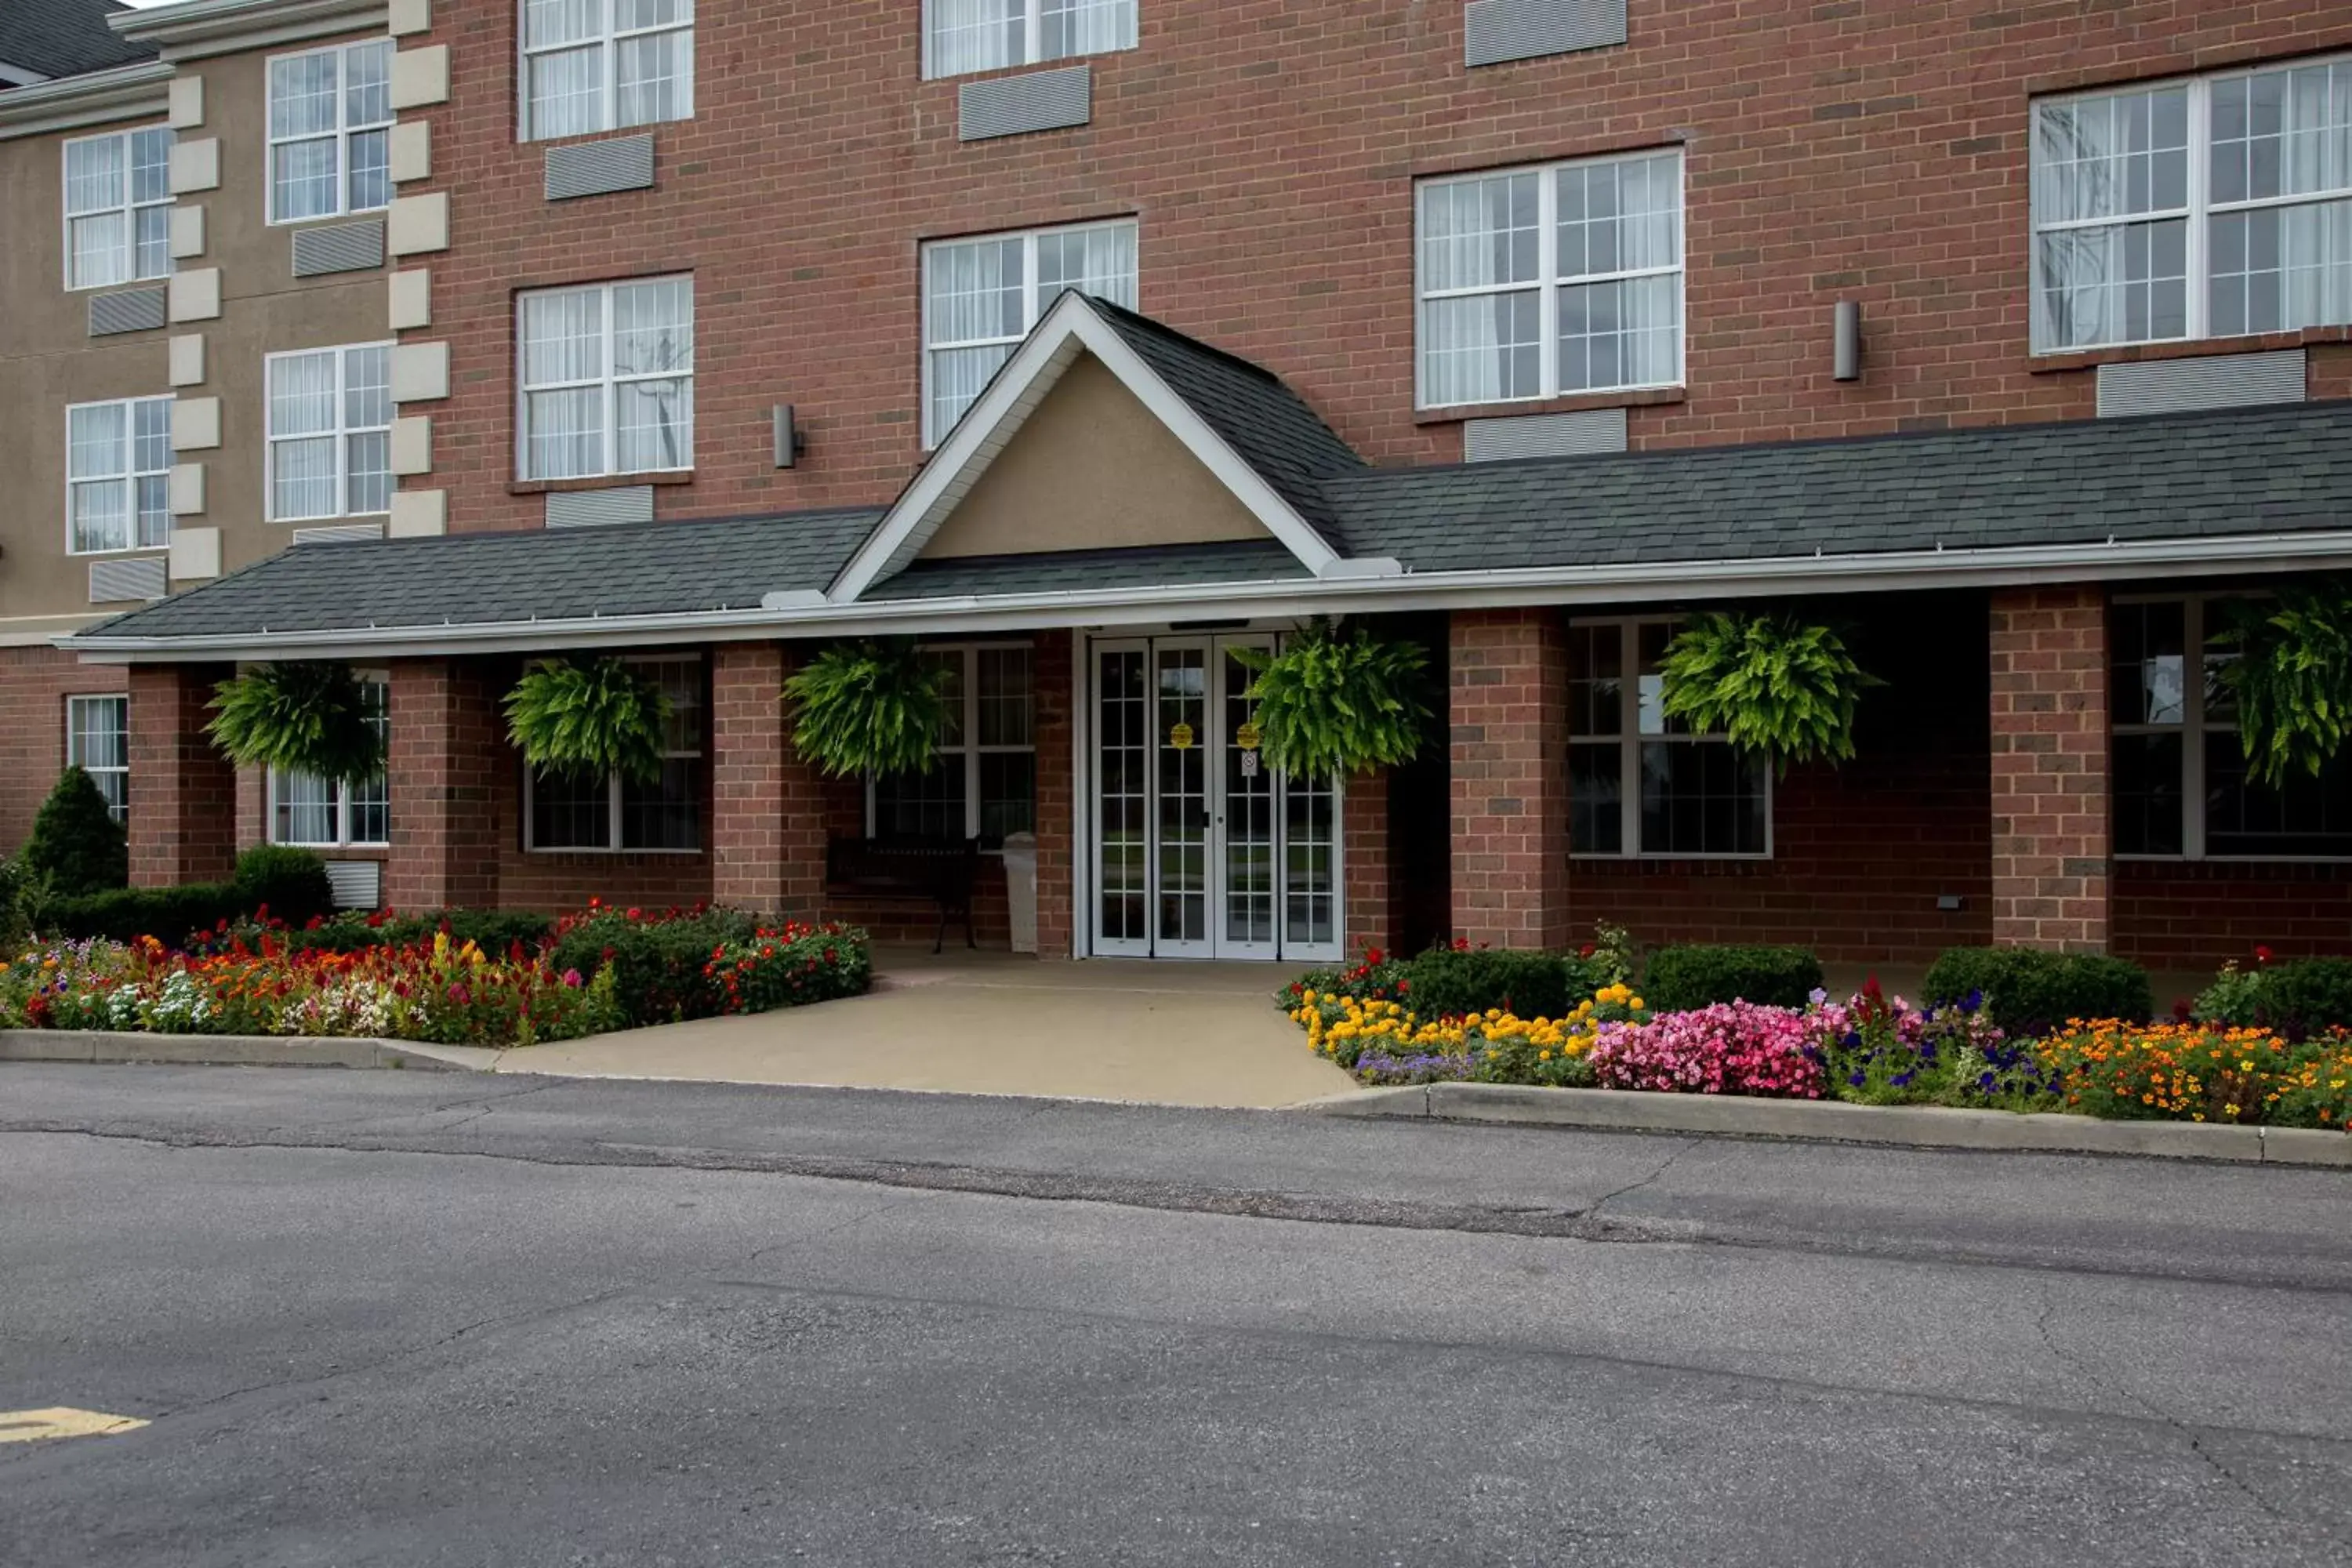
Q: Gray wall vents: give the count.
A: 11